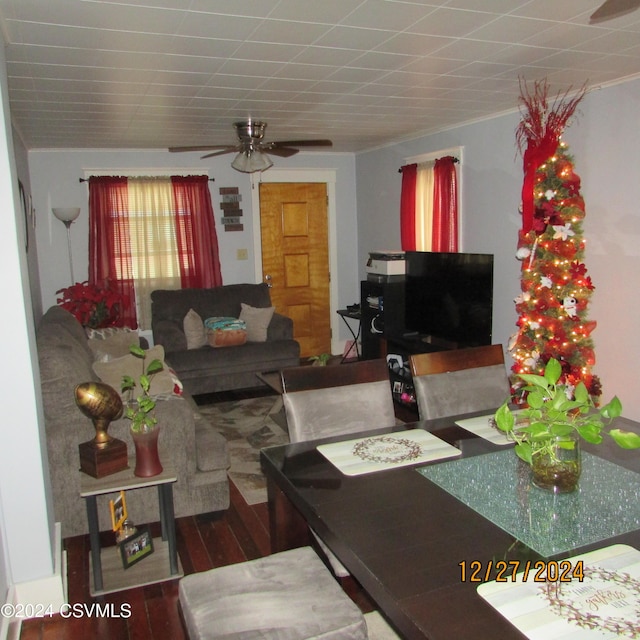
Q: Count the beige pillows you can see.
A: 4